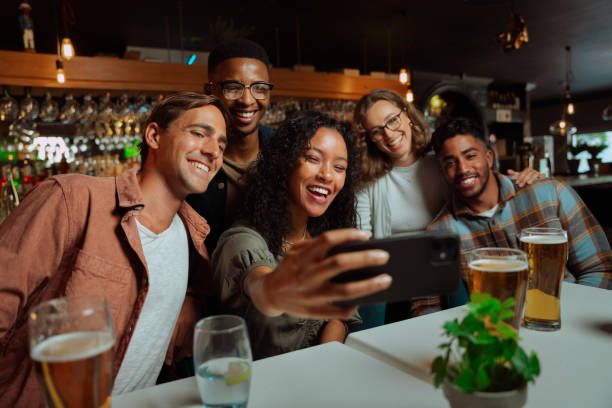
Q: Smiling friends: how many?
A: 5